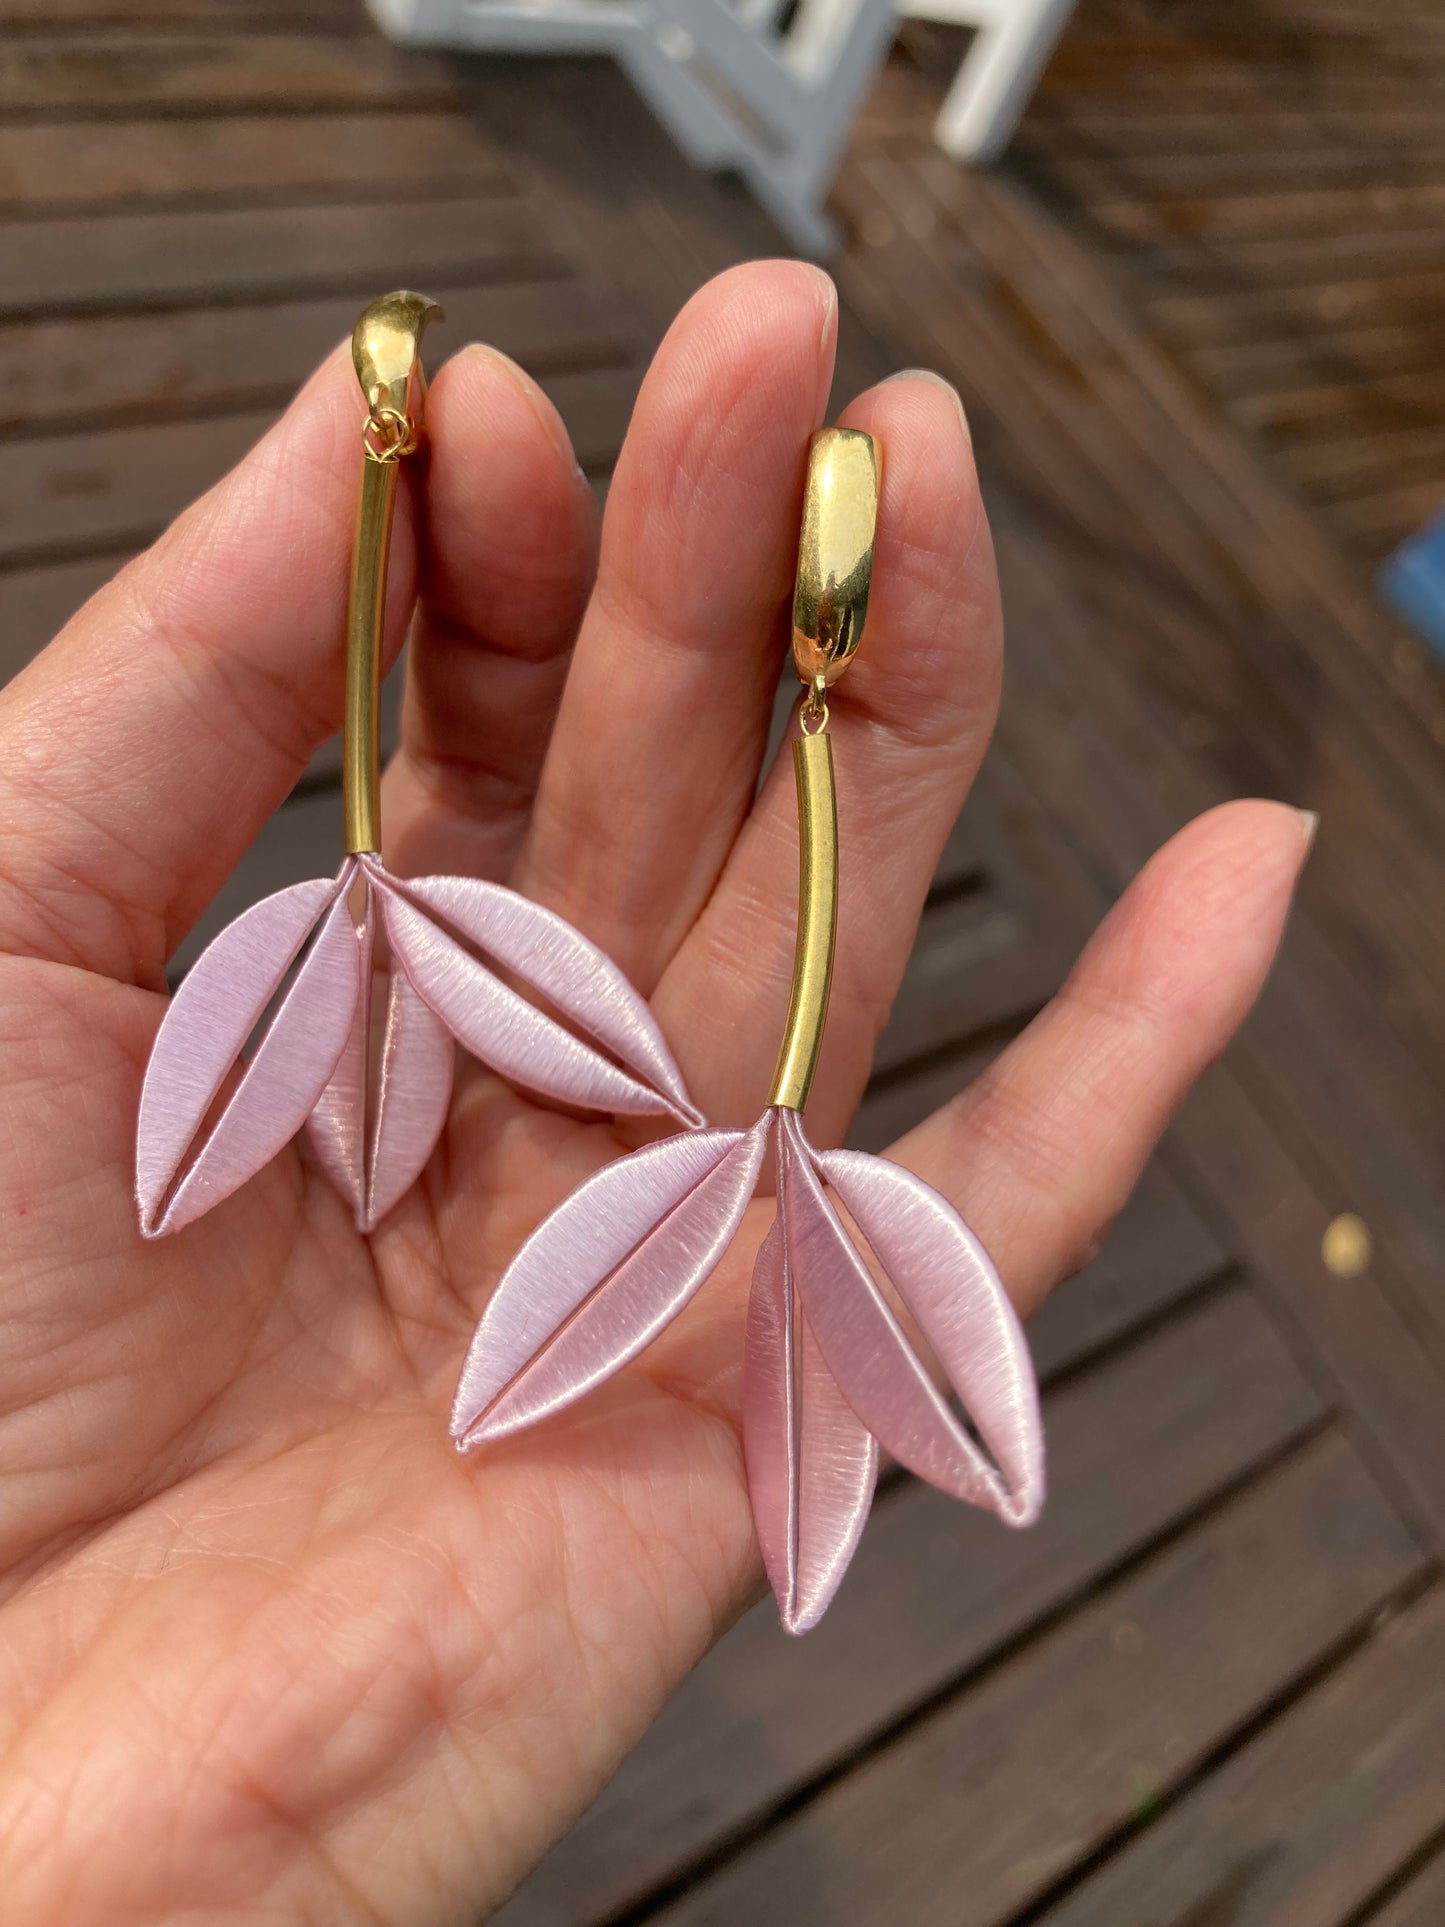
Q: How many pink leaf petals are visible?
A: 6